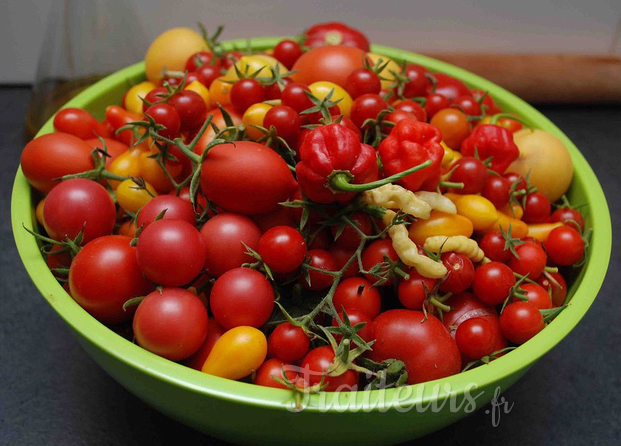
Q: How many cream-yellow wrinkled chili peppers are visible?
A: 4